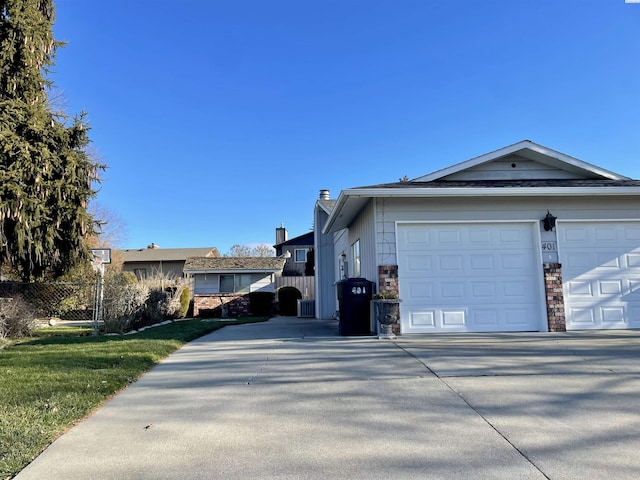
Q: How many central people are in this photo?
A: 0